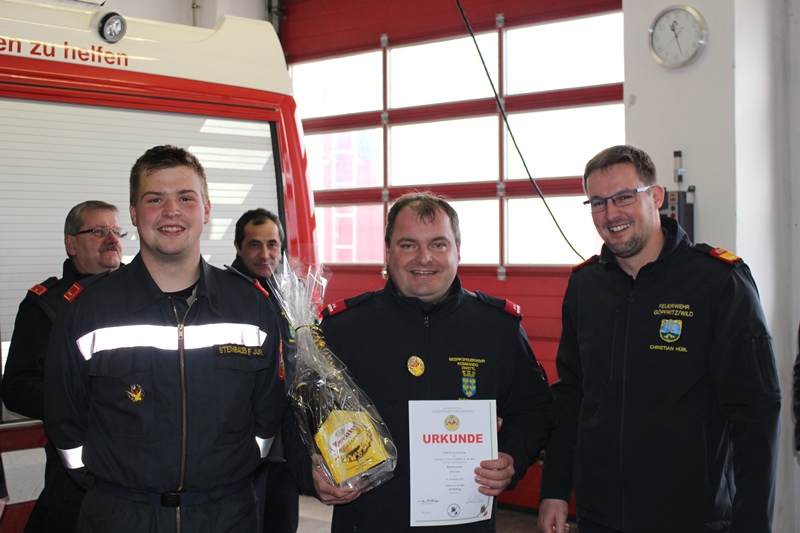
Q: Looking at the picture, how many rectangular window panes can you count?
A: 9